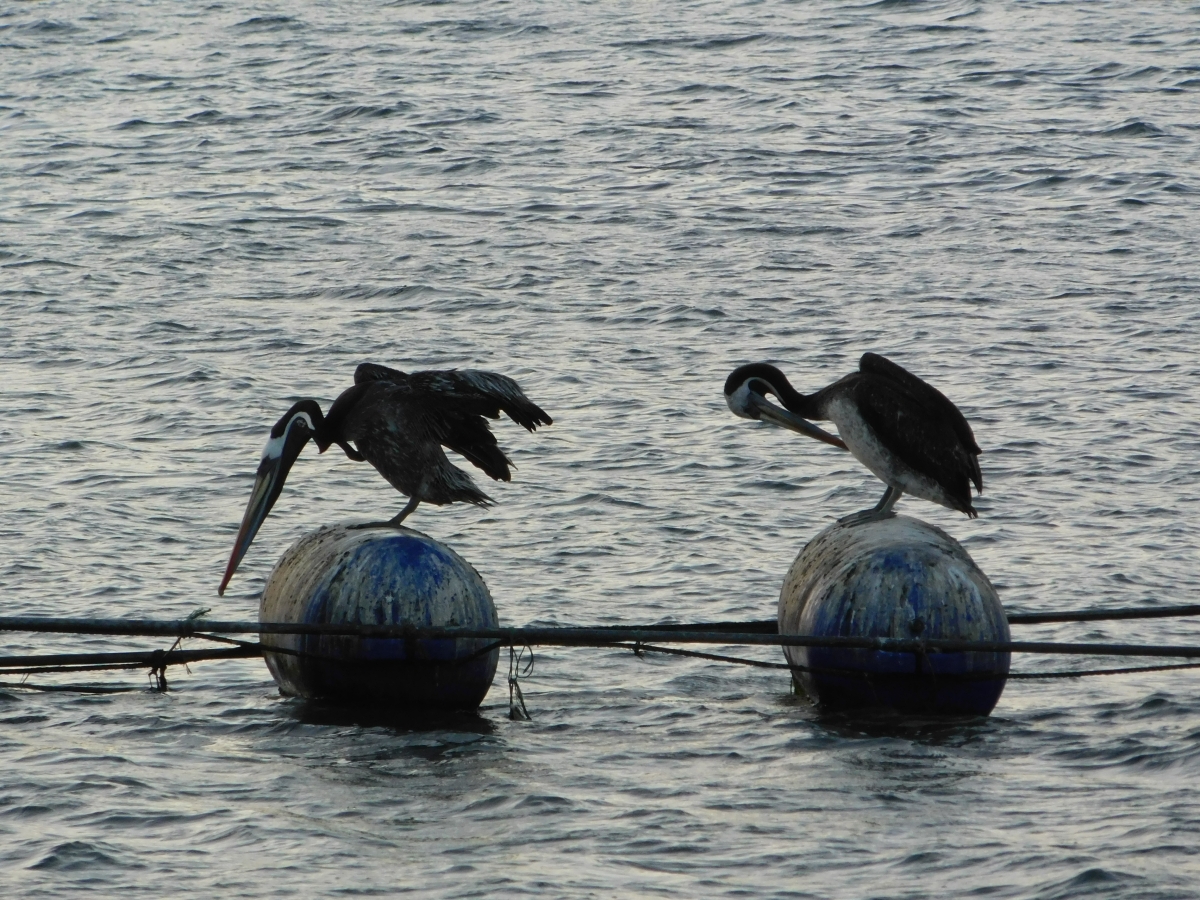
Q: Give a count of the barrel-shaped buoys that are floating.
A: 2